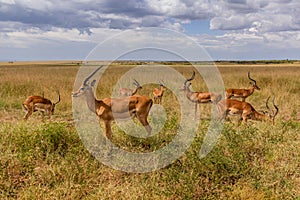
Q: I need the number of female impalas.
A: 0